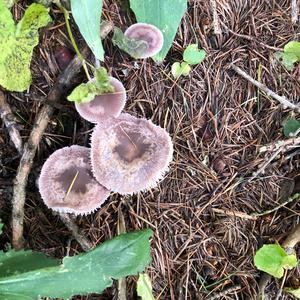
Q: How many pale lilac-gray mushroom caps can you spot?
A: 4